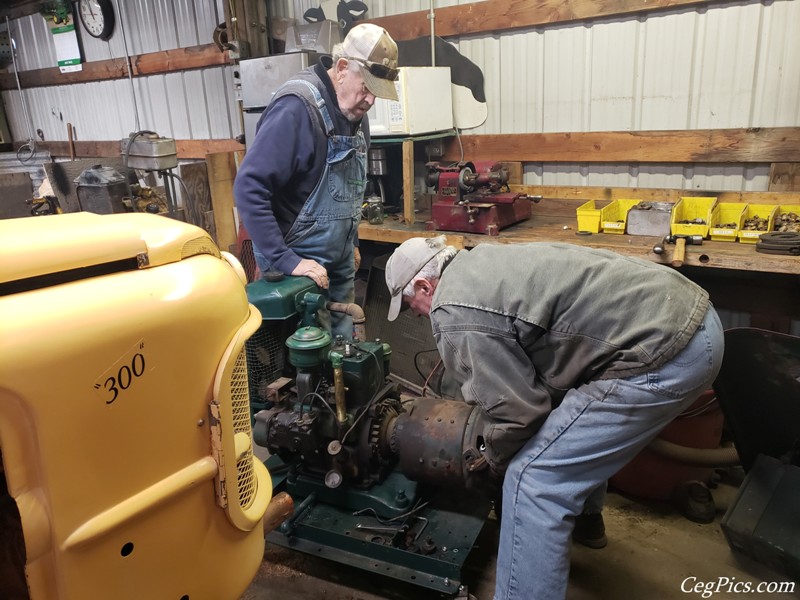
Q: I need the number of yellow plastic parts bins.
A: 6